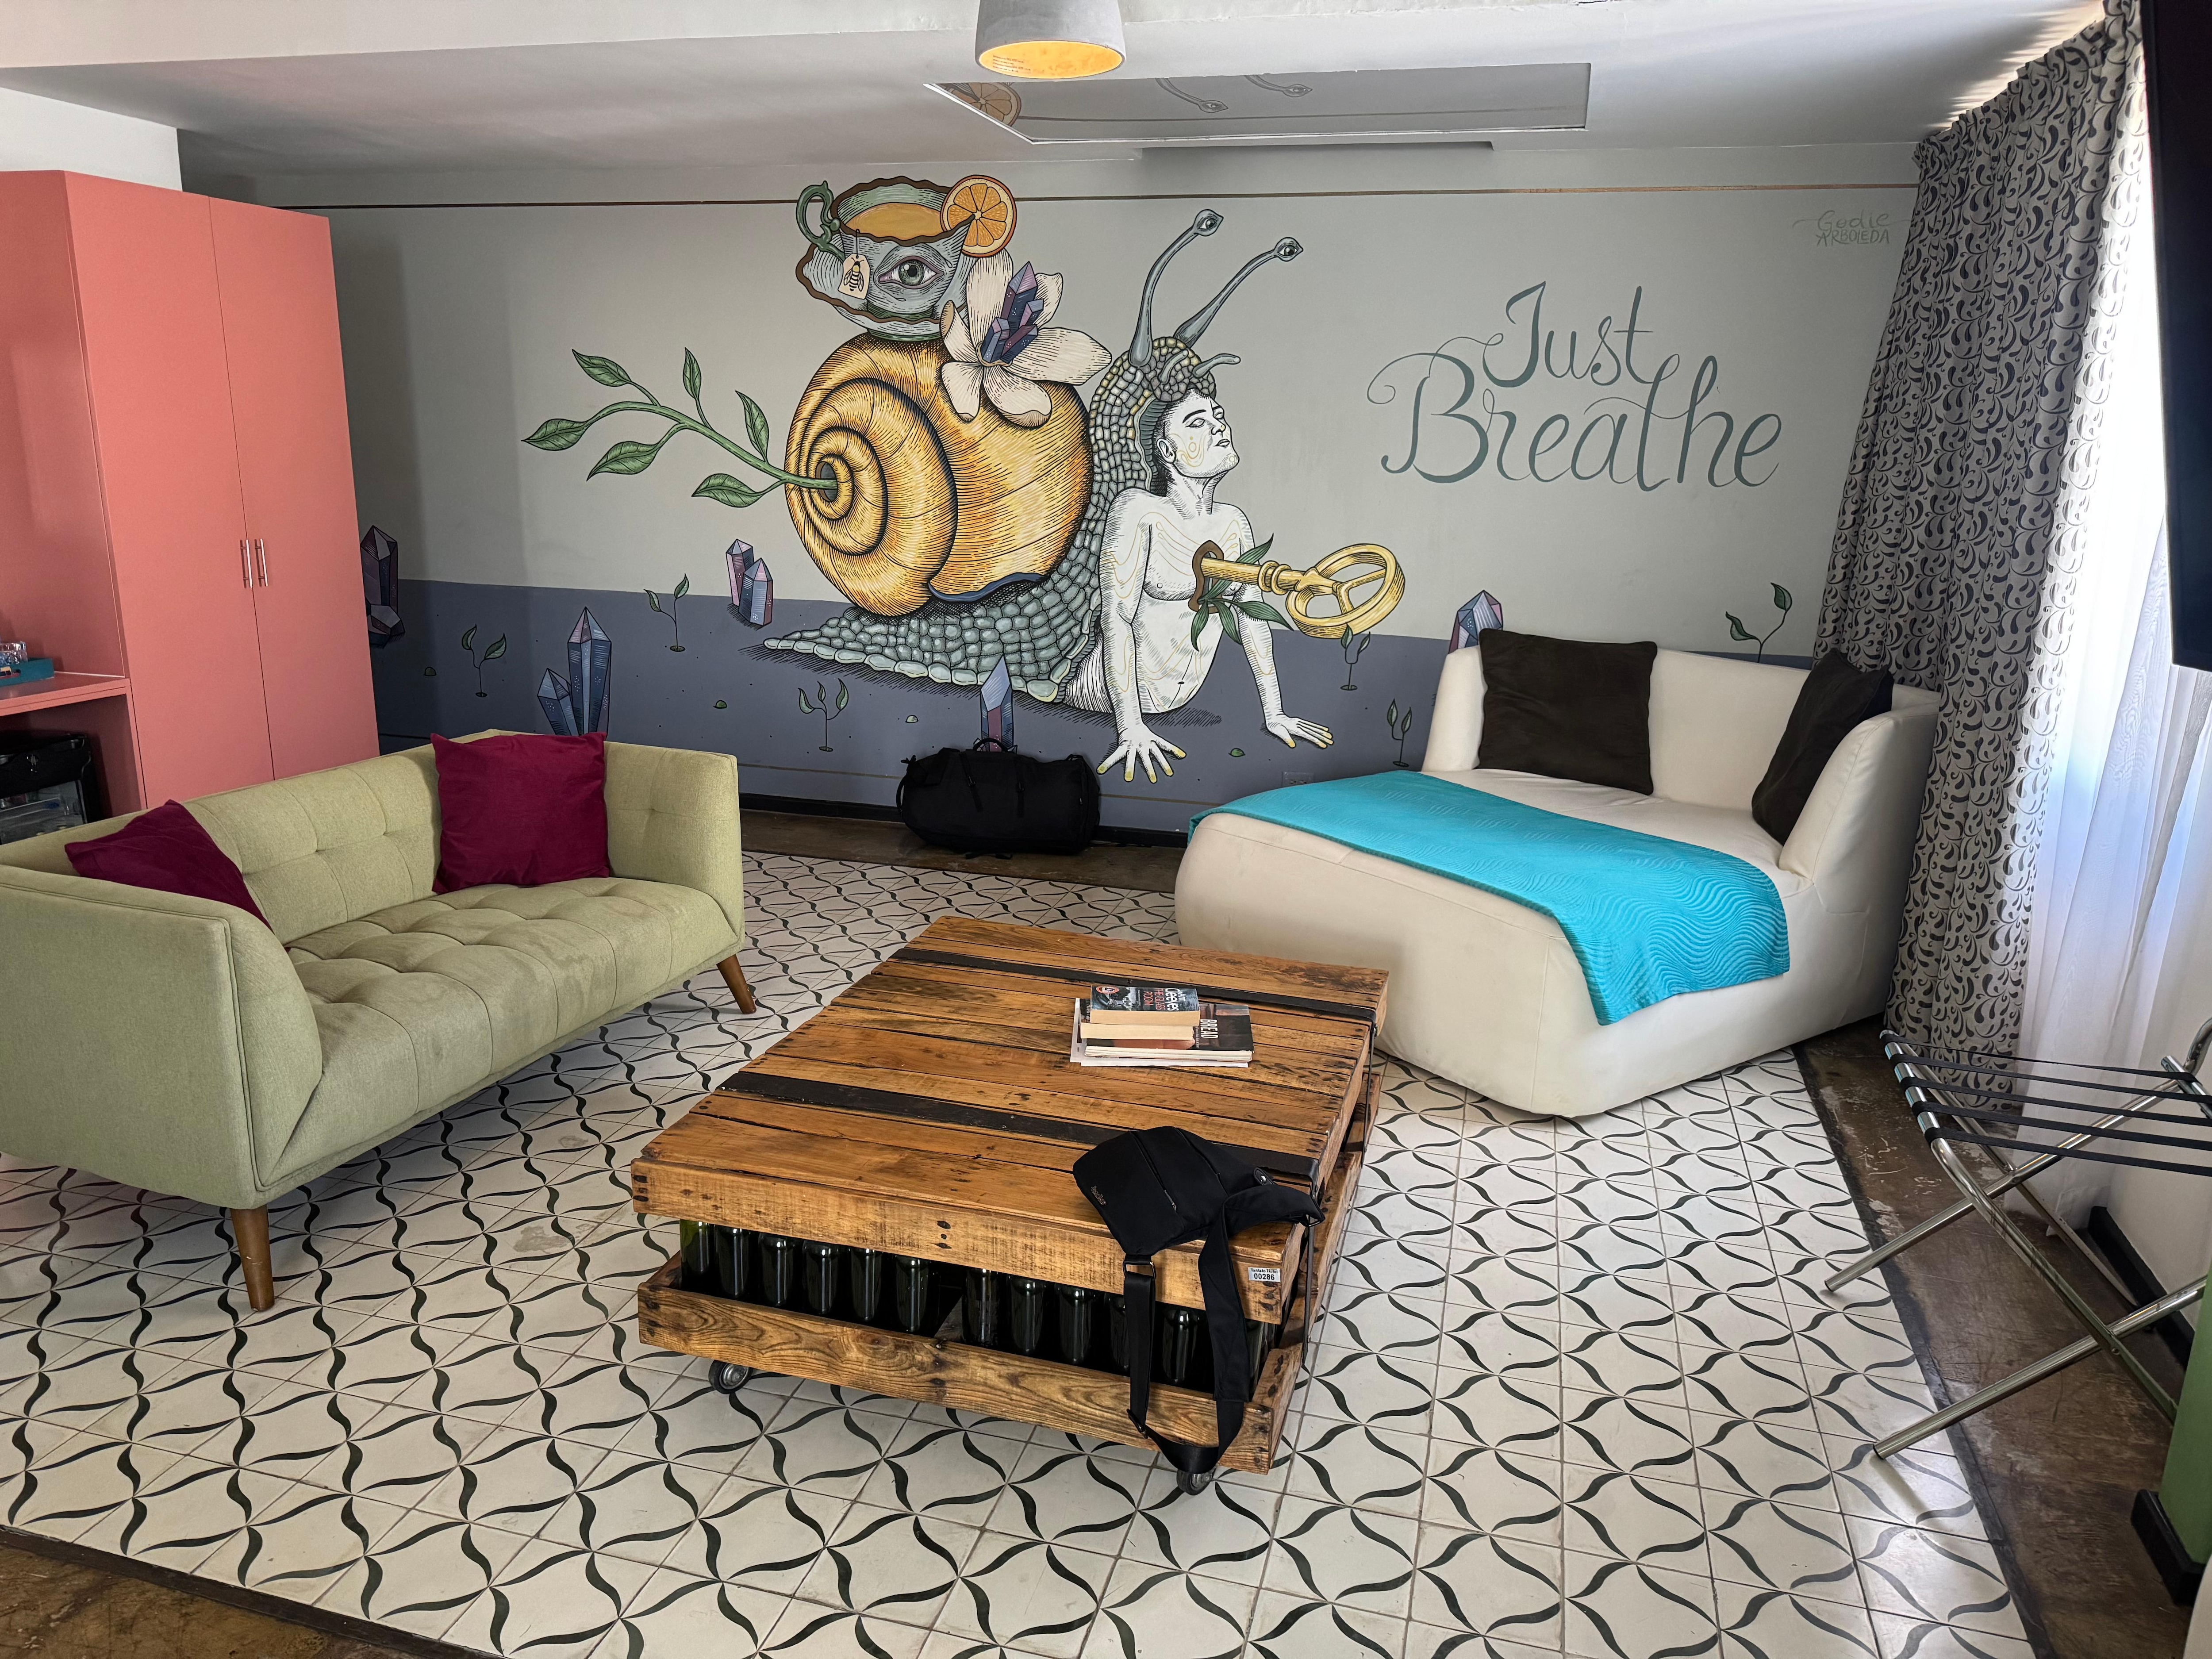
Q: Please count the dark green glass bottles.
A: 12